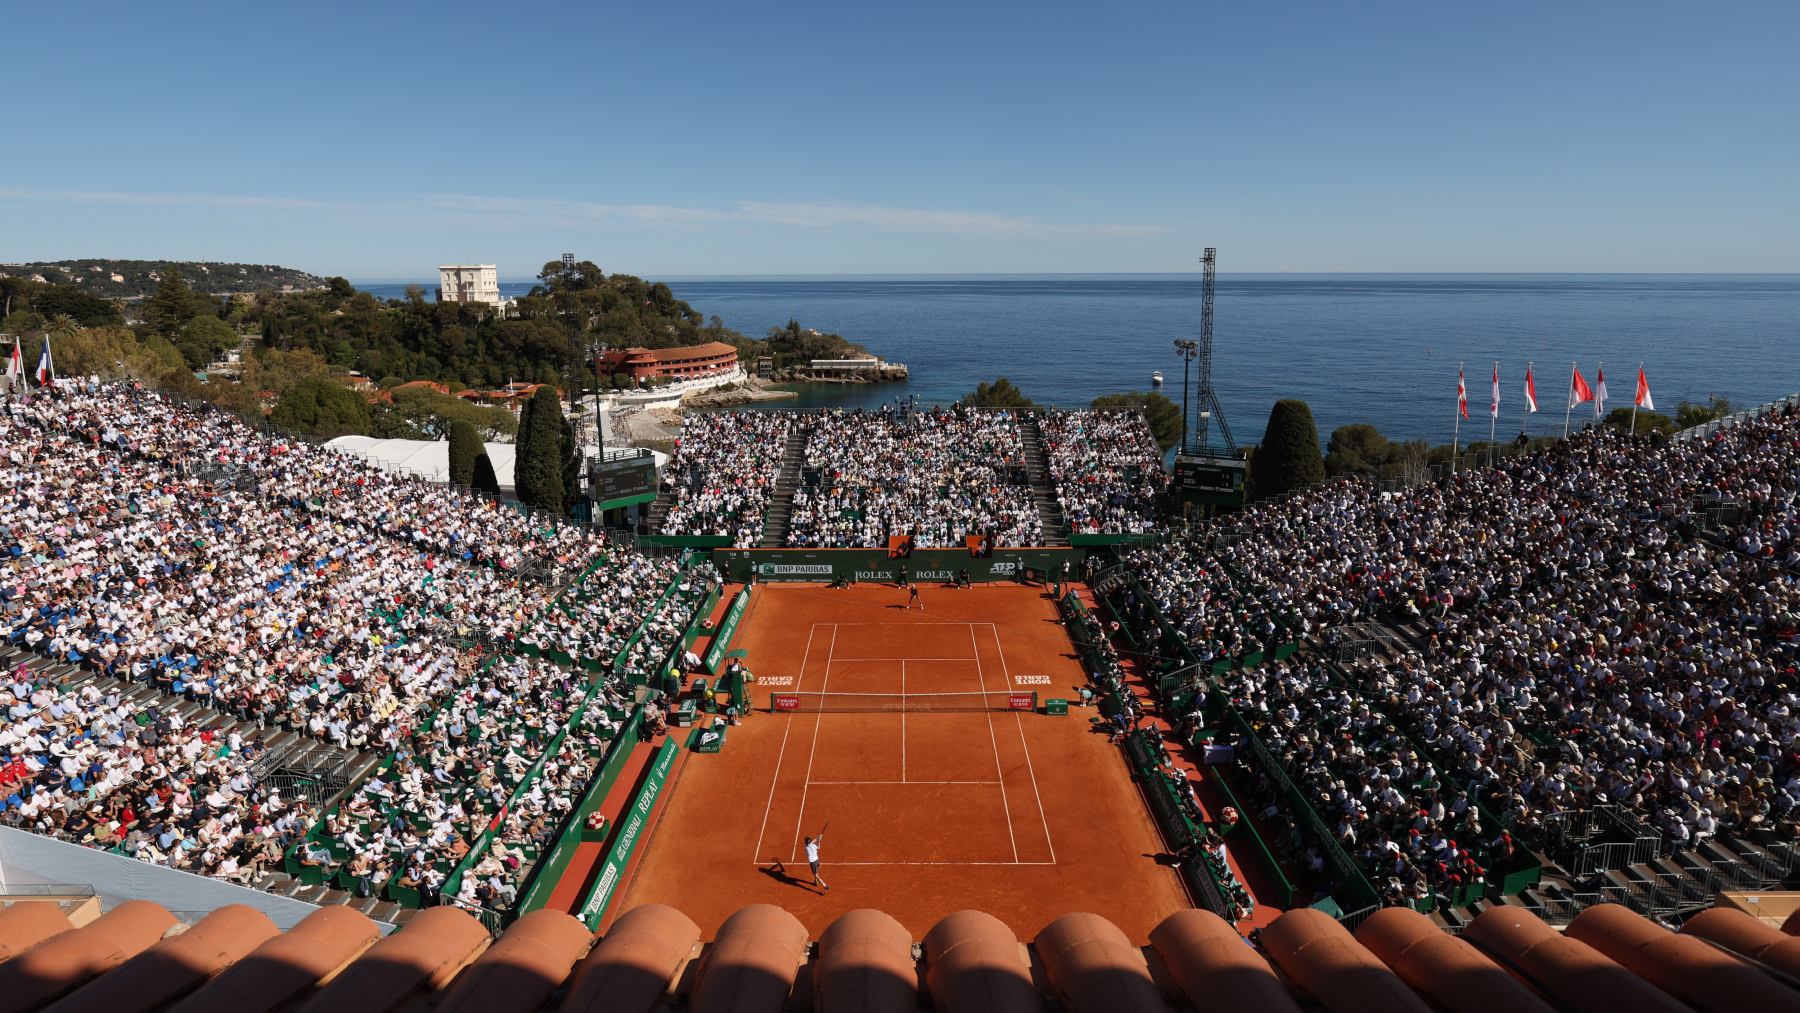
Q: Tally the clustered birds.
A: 0